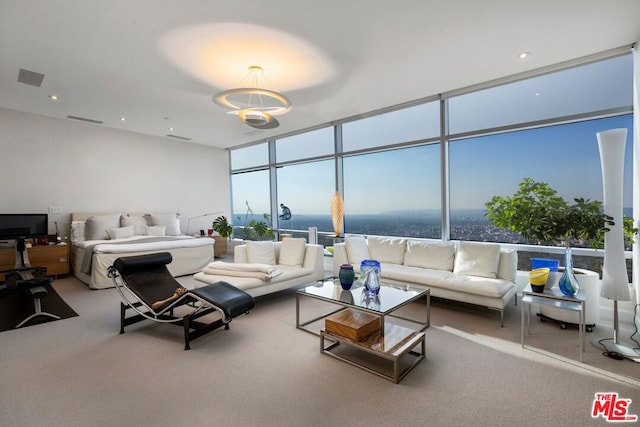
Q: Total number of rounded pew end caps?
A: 0